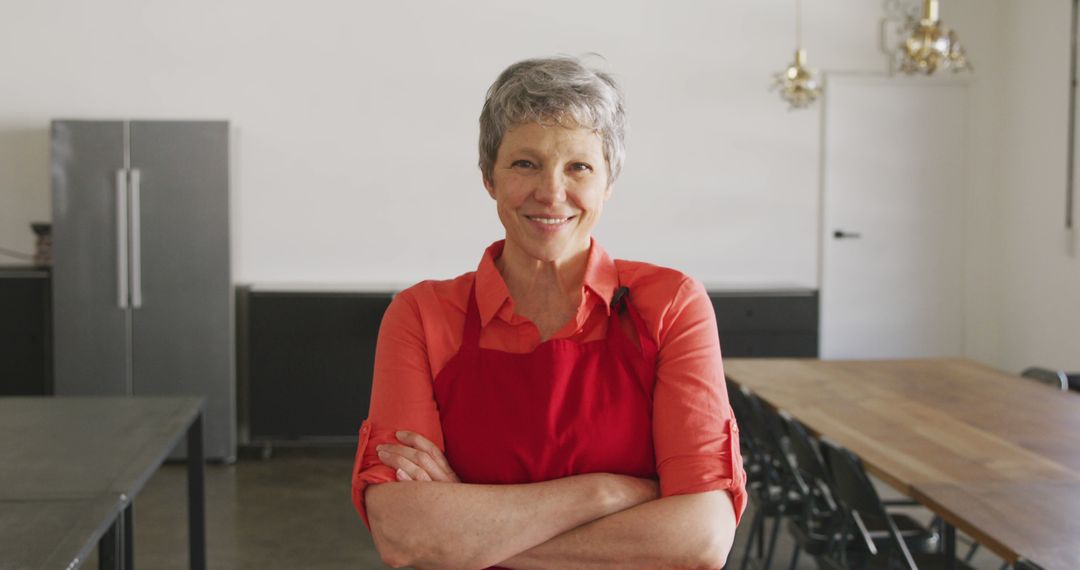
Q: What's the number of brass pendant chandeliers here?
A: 2